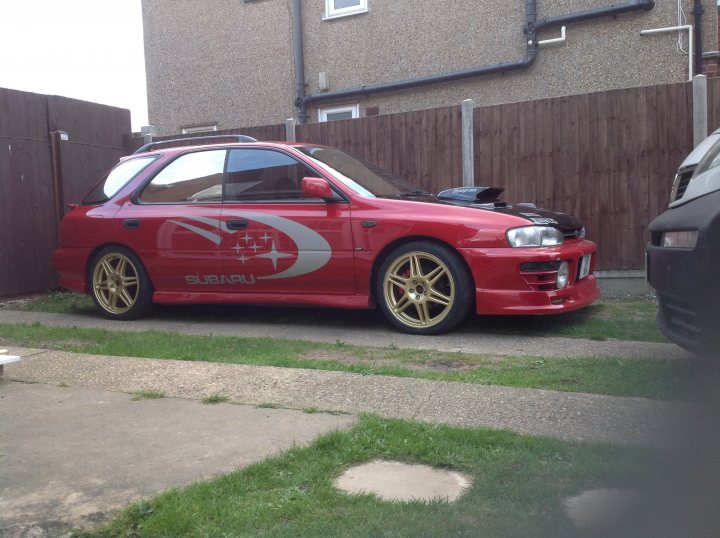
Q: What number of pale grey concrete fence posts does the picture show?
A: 4